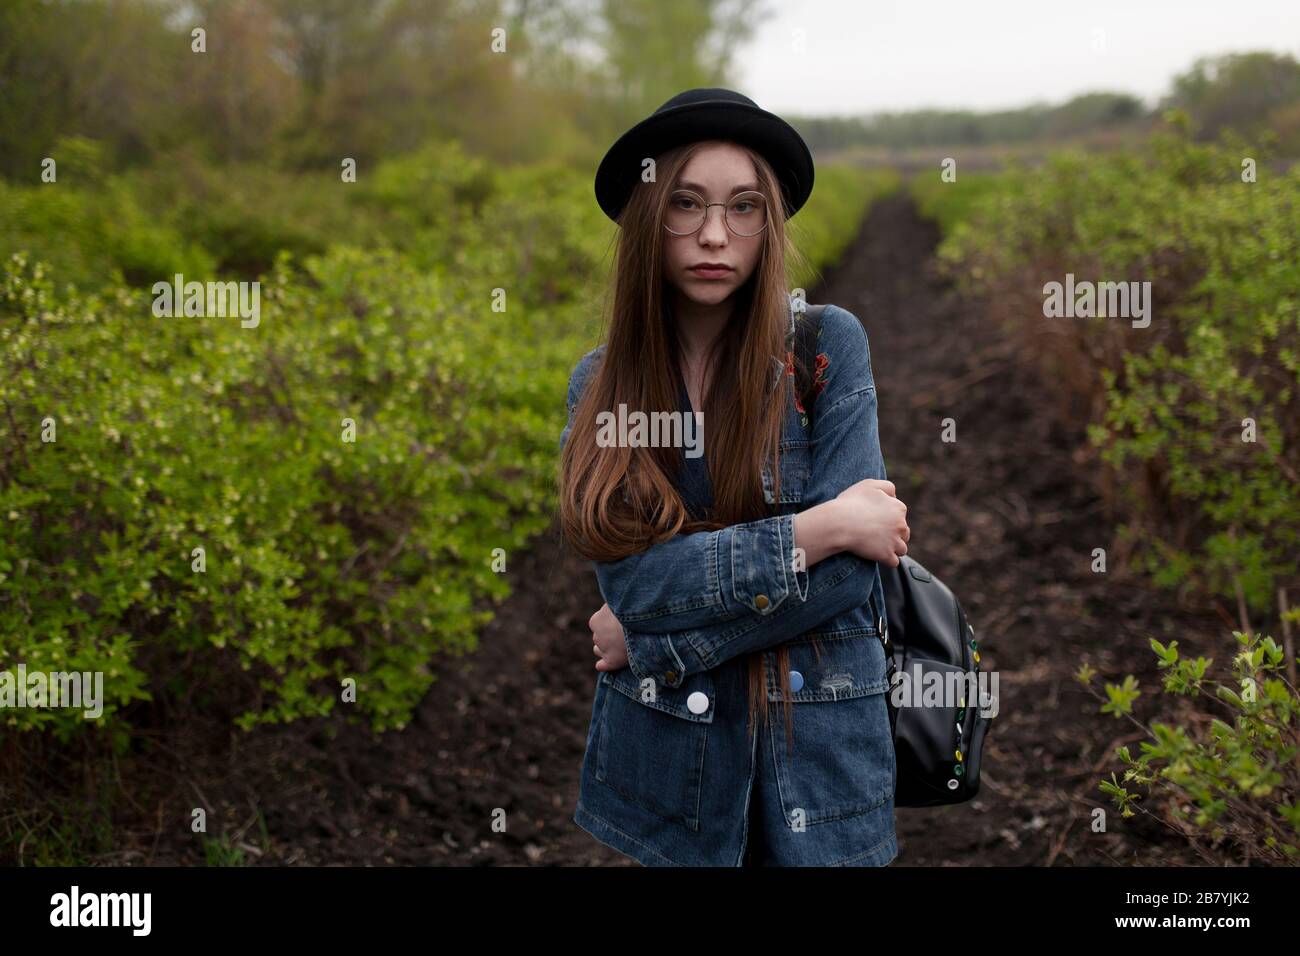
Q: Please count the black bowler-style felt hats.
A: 1